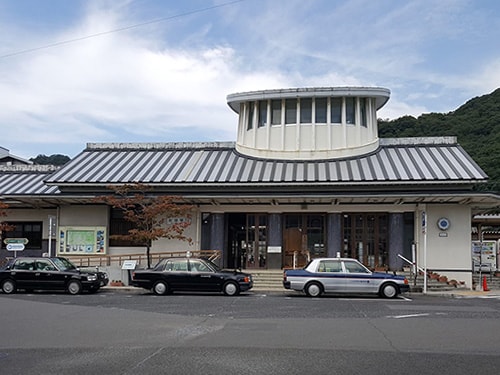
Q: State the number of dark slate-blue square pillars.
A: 4